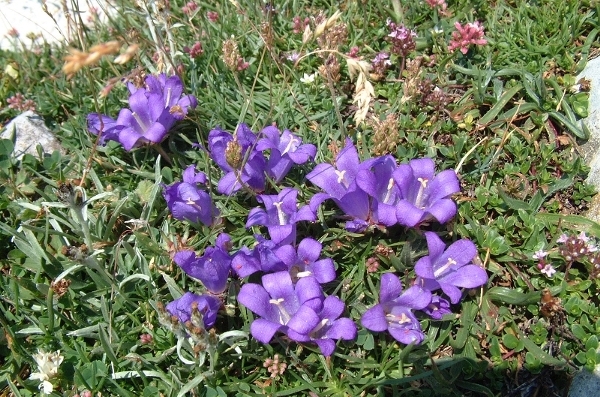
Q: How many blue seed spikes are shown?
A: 0